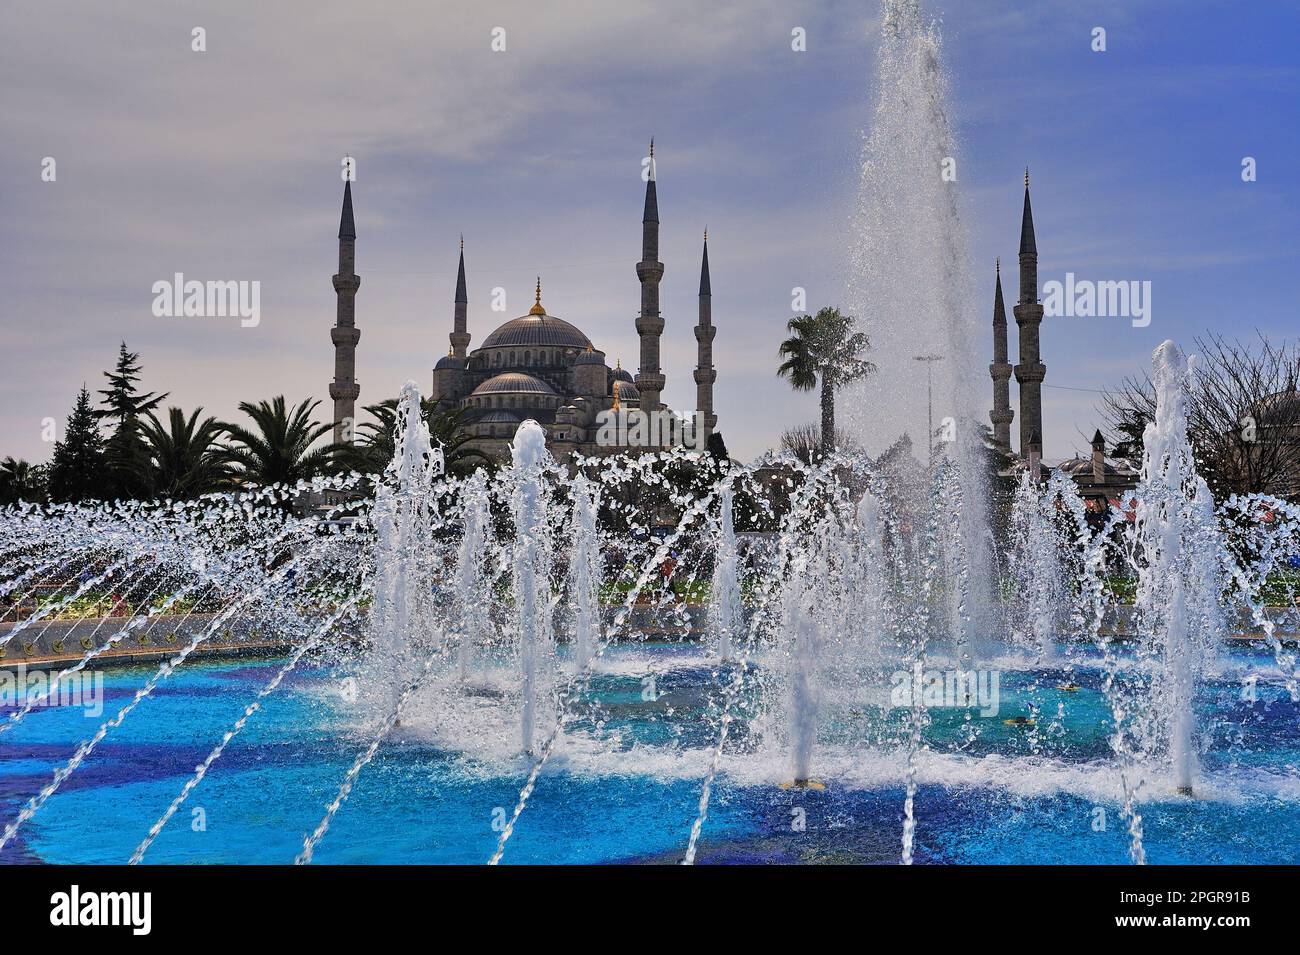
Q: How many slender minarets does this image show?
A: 6